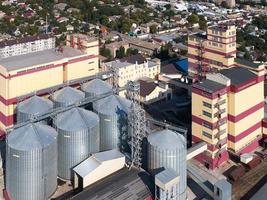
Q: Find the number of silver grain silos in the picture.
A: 7